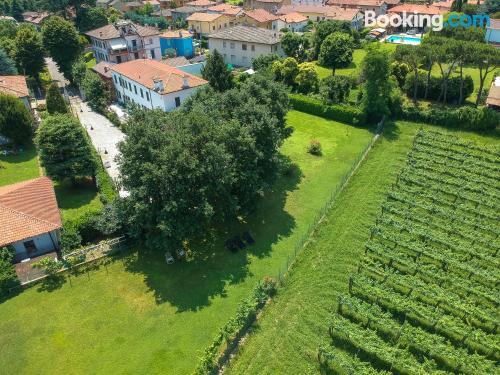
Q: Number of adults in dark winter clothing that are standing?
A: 0